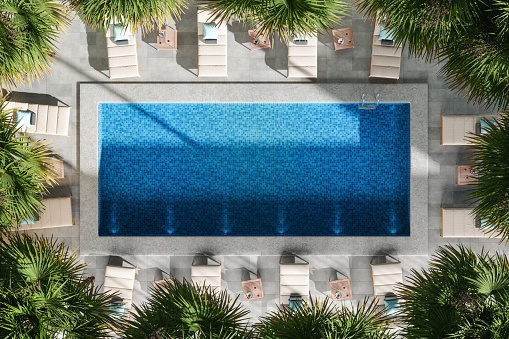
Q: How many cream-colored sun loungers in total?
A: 12